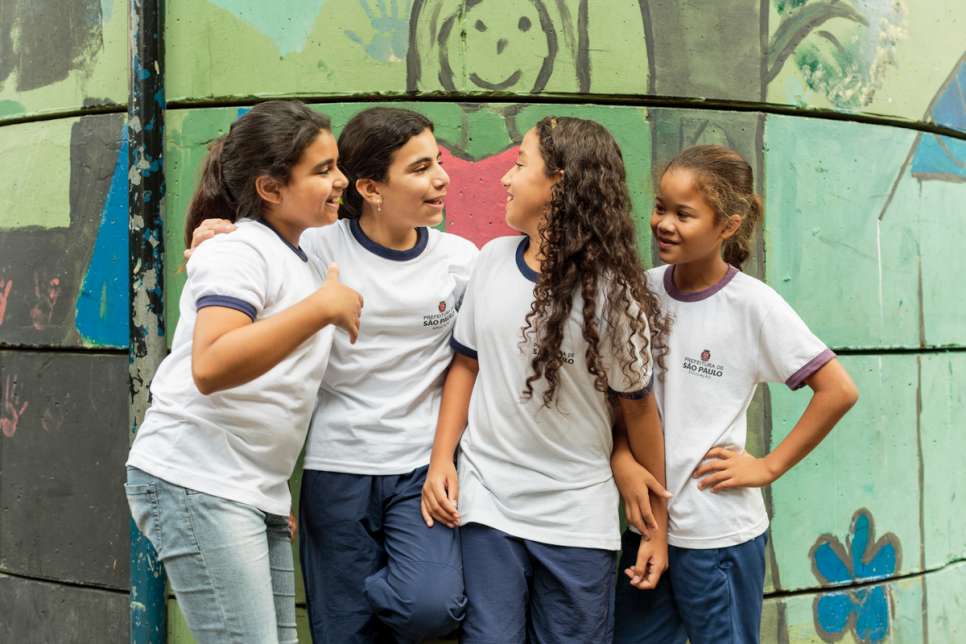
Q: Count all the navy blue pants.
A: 3